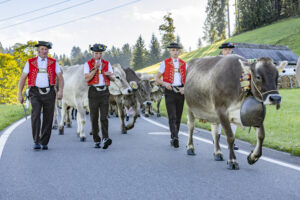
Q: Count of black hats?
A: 4